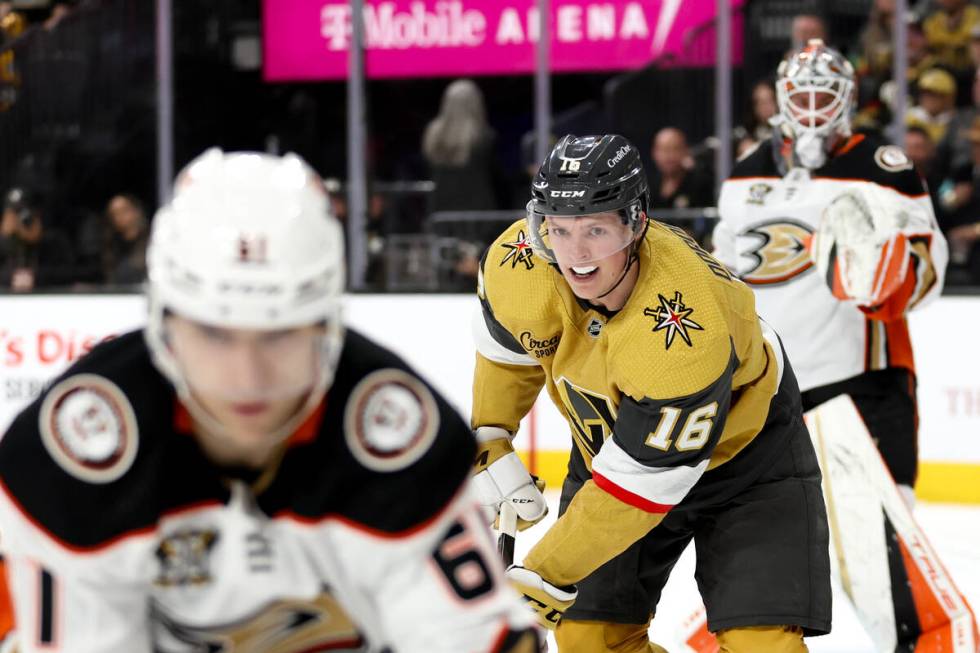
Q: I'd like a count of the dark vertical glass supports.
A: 5